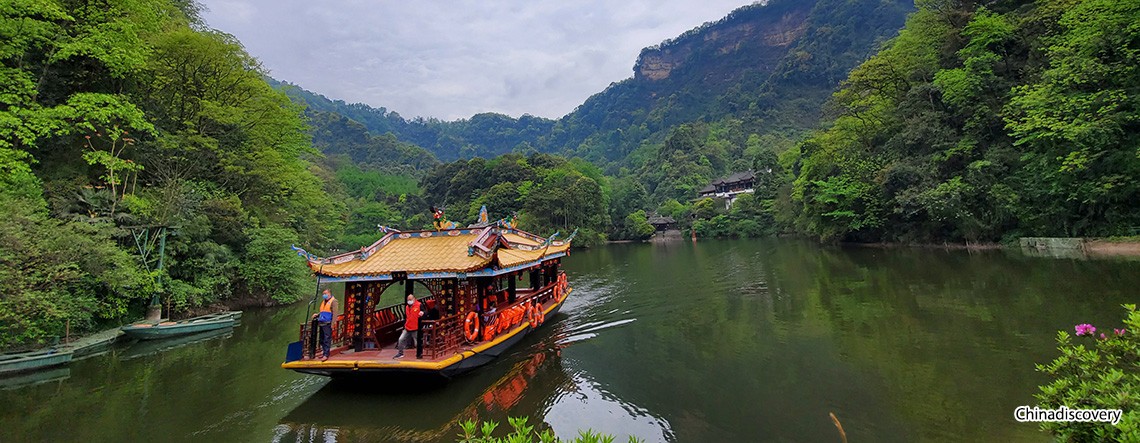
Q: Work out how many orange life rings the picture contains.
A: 6